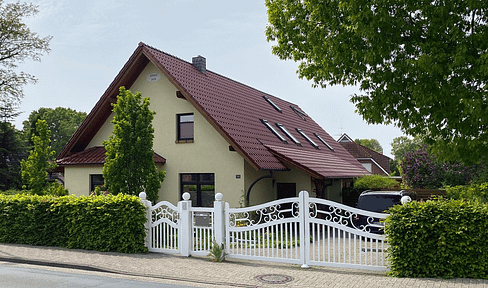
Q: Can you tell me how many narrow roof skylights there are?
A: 6